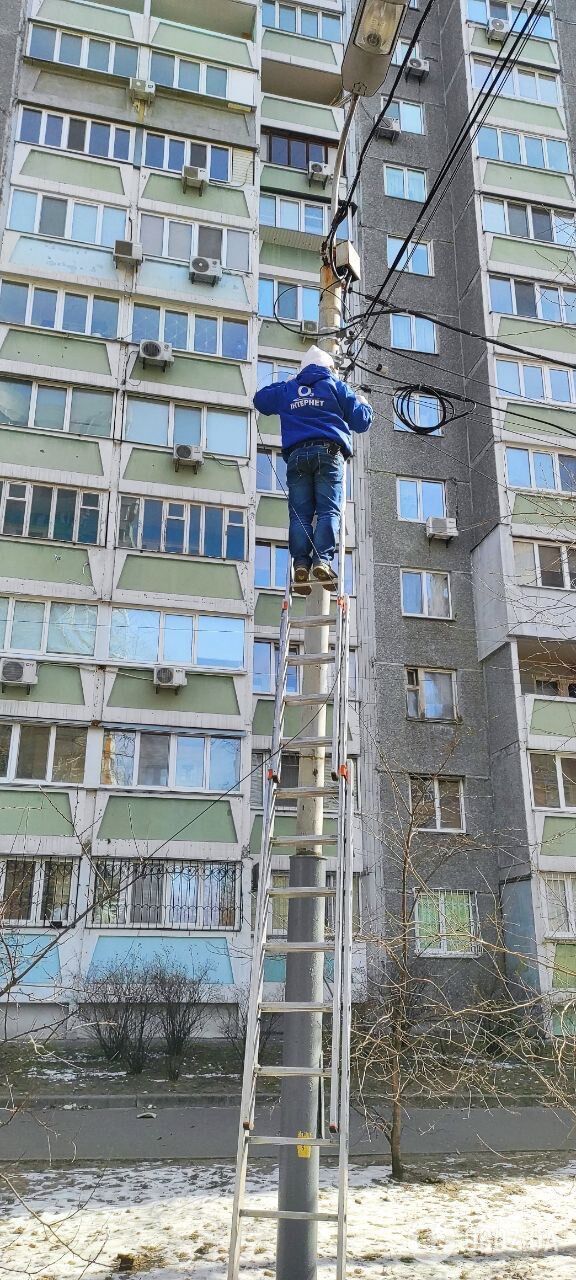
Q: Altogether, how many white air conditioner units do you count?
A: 14